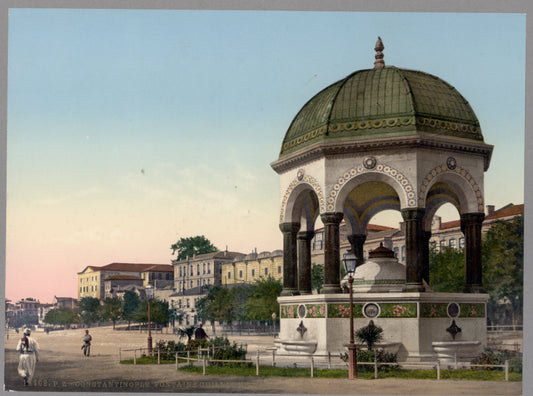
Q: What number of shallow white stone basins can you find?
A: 3